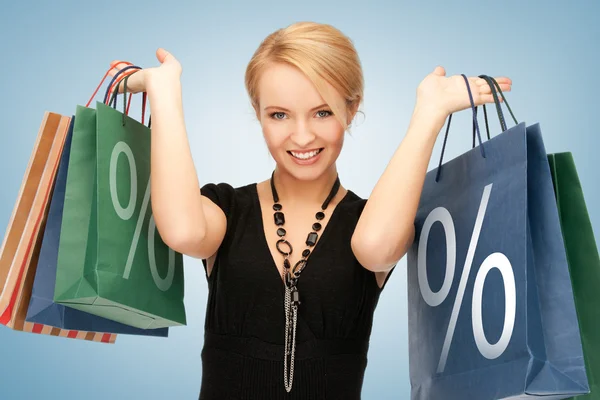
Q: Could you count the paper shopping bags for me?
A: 5